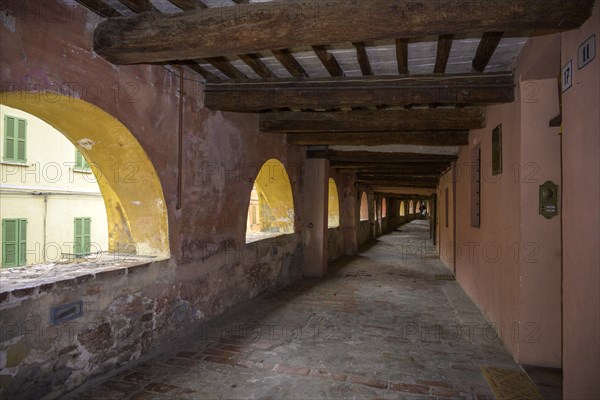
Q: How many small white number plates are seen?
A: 2